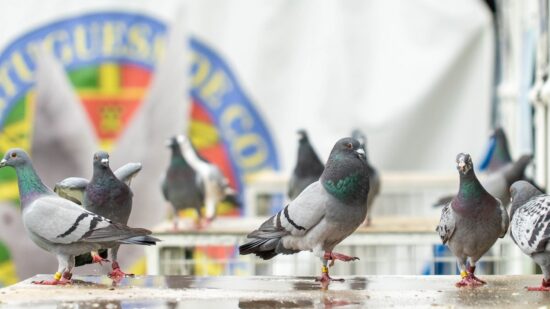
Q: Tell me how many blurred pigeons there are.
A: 6